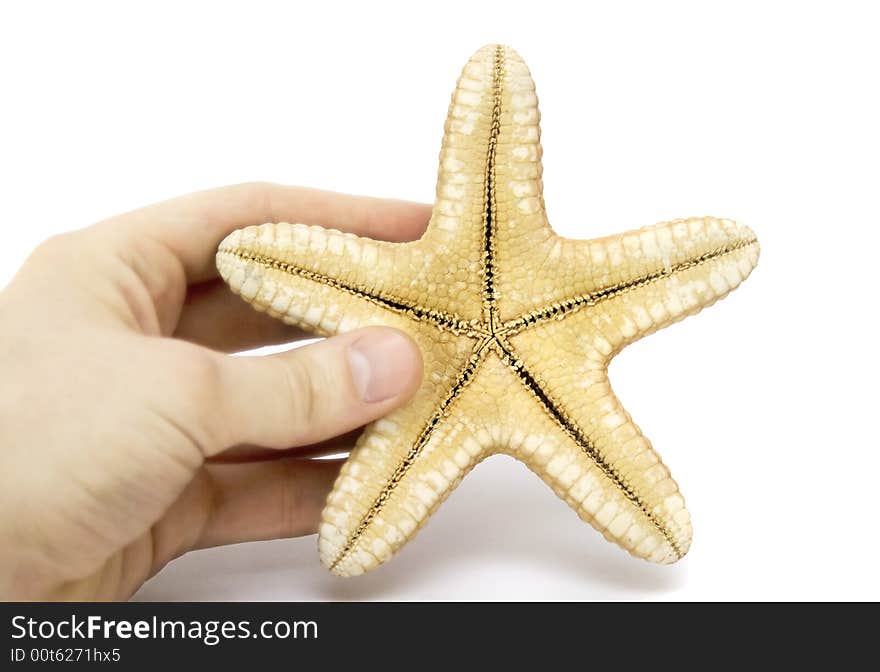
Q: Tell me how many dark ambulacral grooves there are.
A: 5